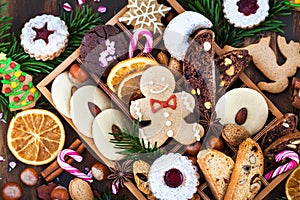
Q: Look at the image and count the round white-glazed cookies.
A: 4